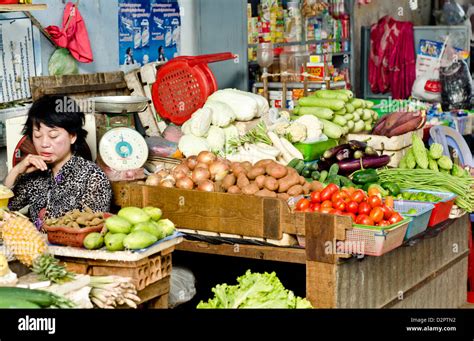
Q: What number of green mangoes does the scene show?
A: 8